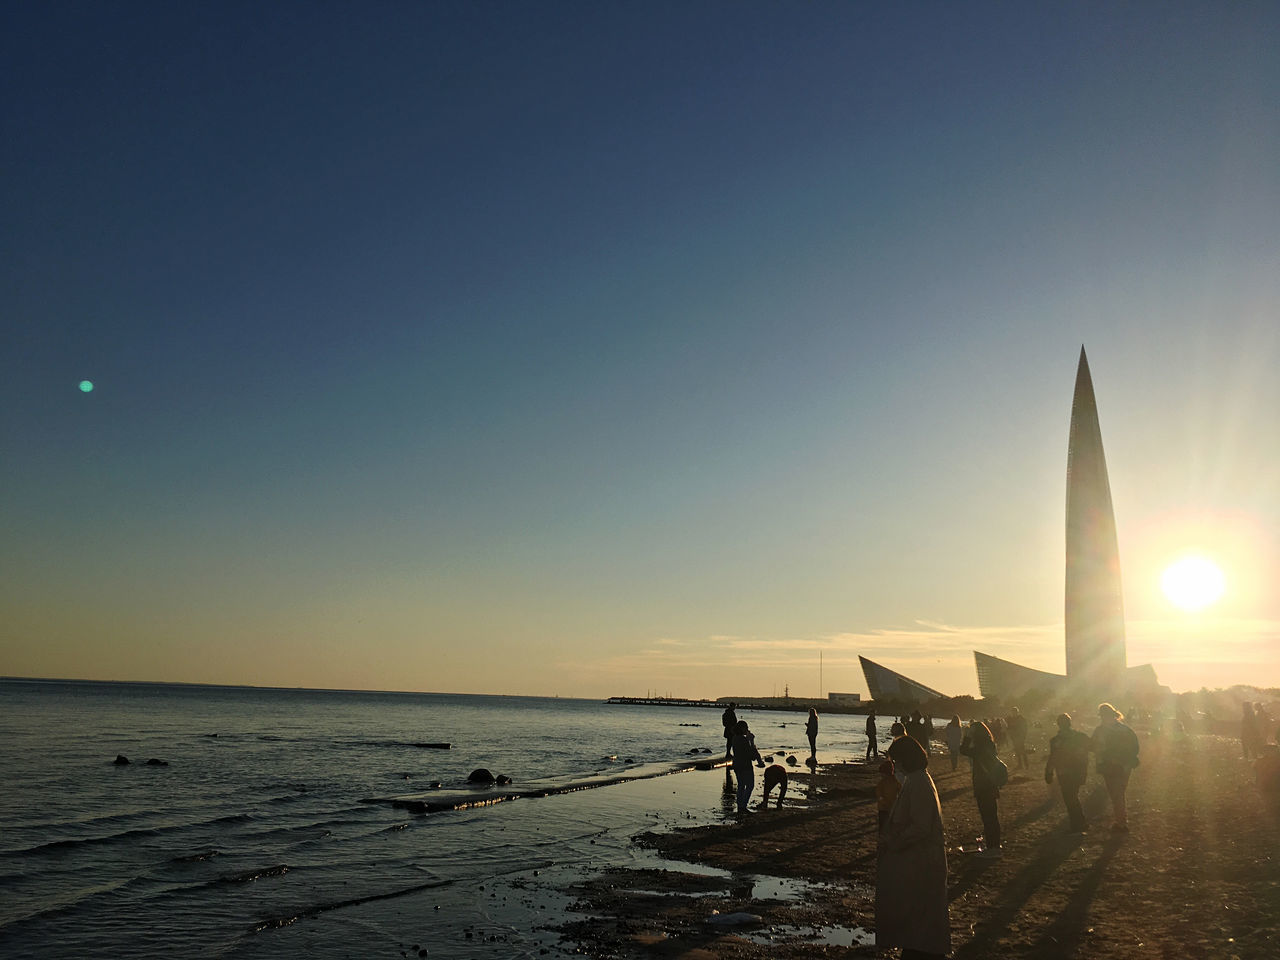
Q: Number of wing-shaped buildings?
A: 2